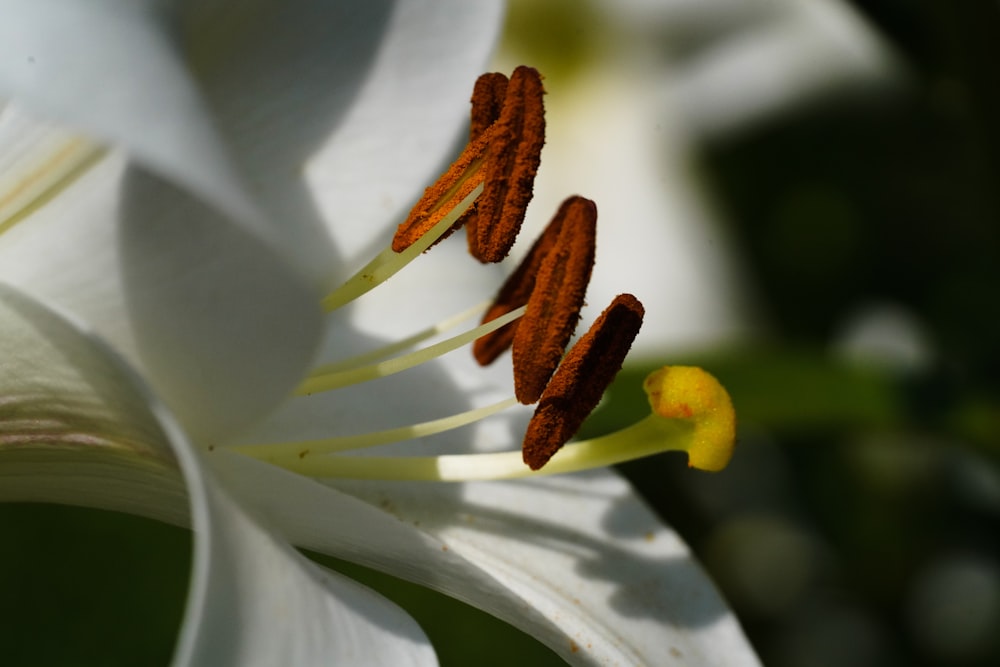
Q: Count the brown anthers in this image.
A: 6